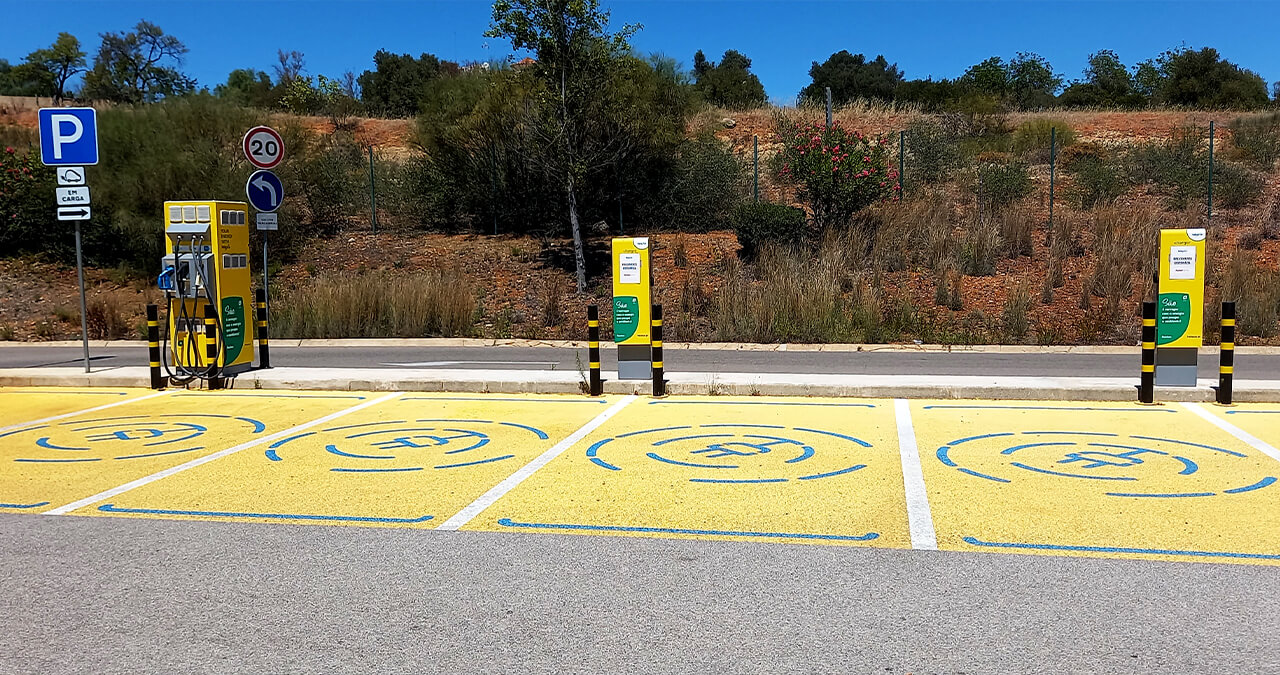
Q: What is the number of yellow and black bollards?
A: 7